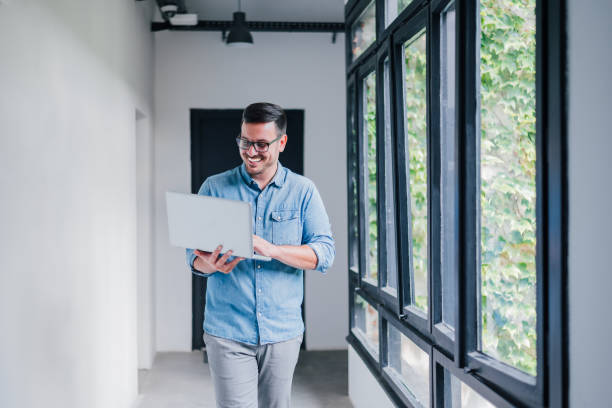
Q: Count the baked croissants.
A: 0